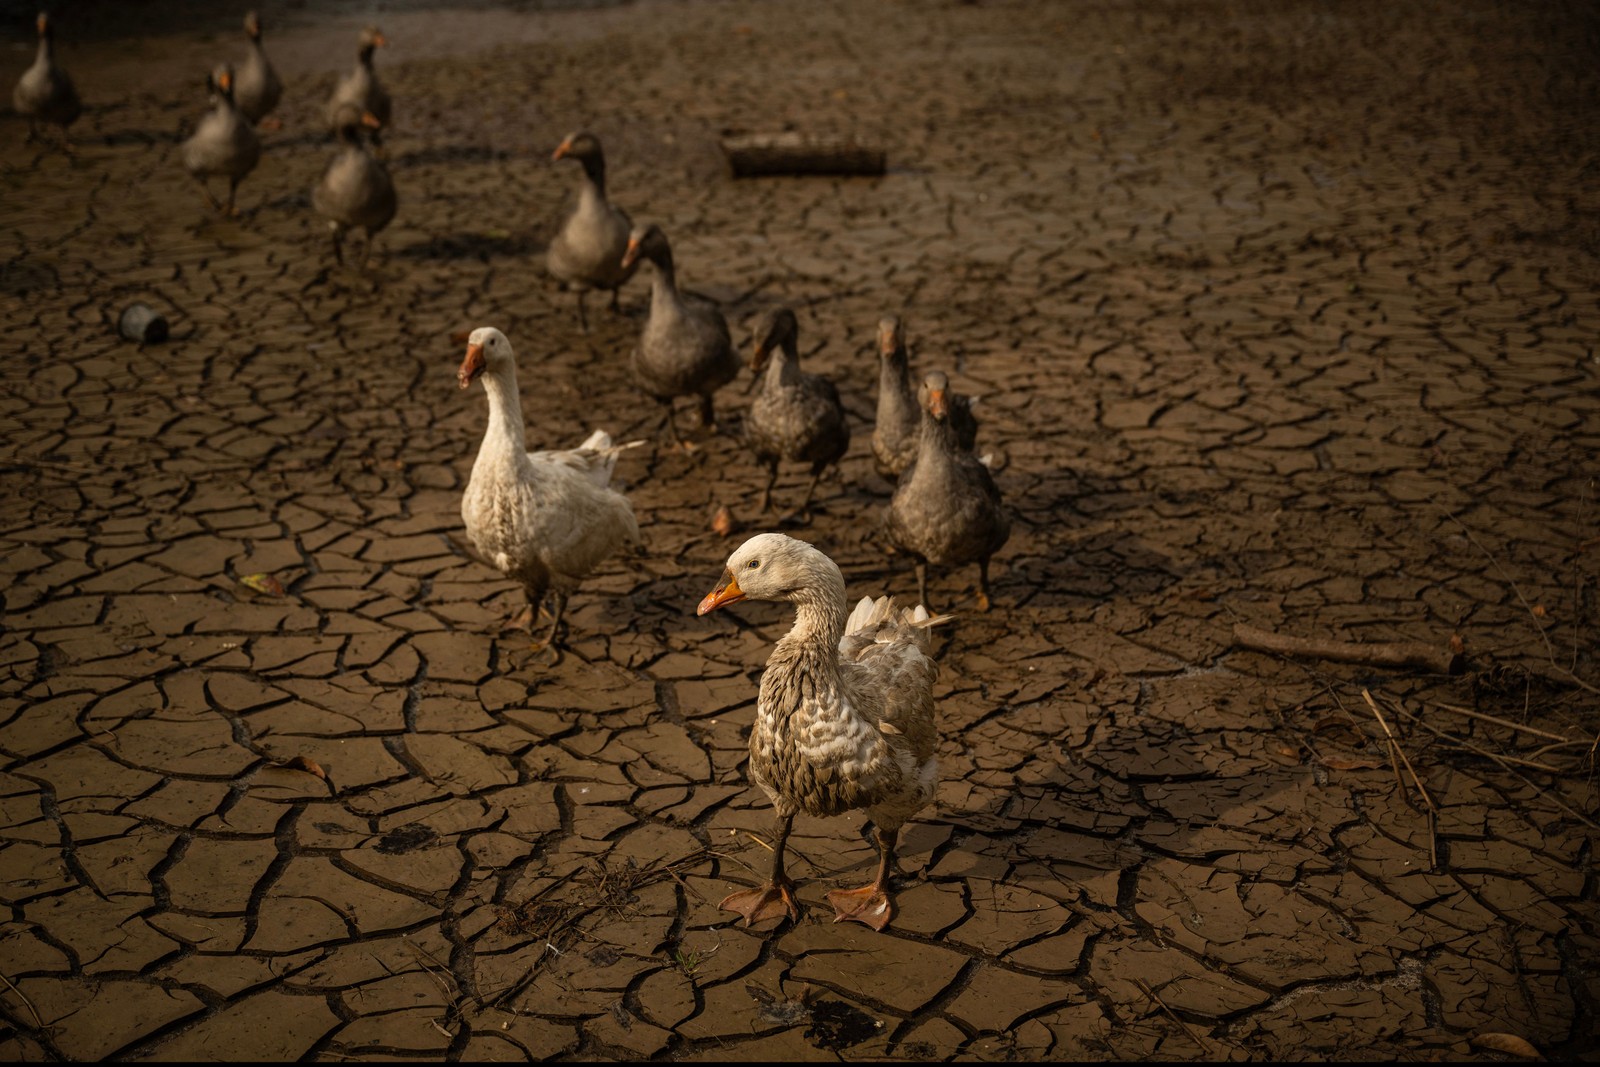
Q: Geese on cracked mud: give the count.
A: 12